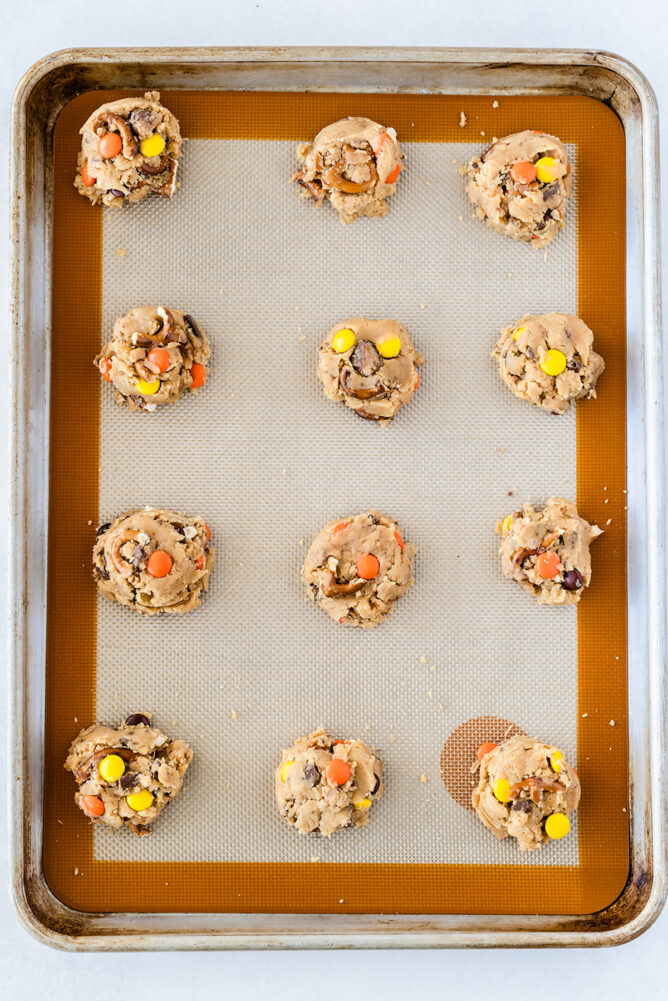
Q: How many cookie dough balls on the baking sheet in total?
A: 12